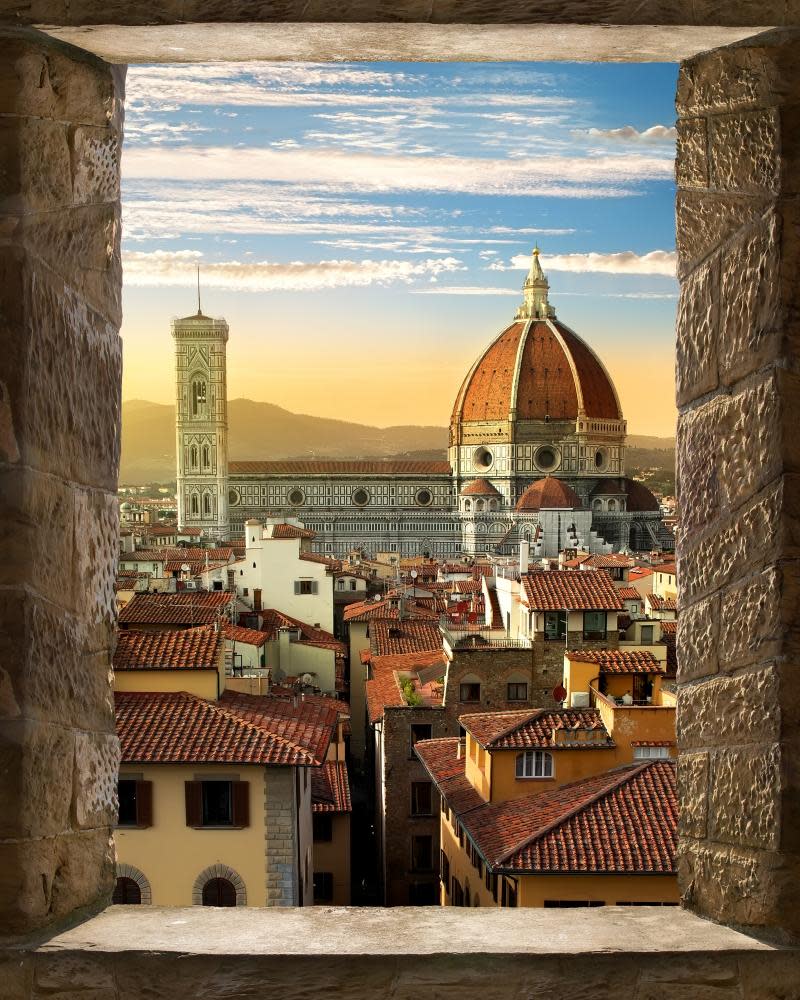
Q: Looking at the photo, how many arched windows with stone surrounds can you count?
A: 2